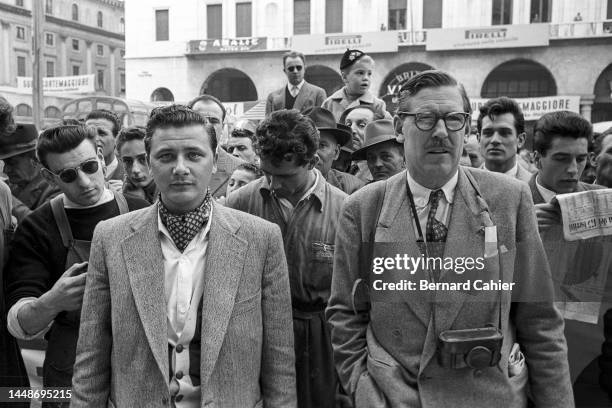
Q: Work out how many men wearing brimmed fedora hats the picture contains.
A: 3